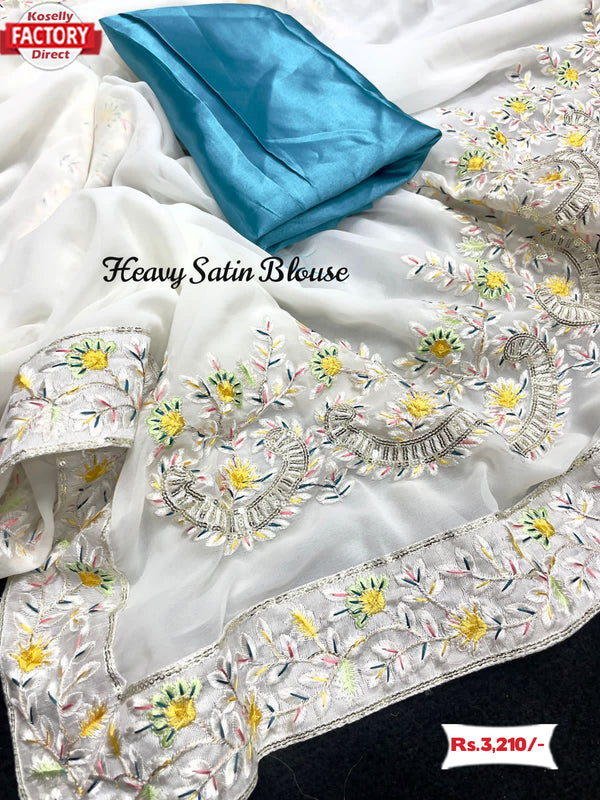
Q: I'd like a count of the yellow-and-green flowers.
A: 14